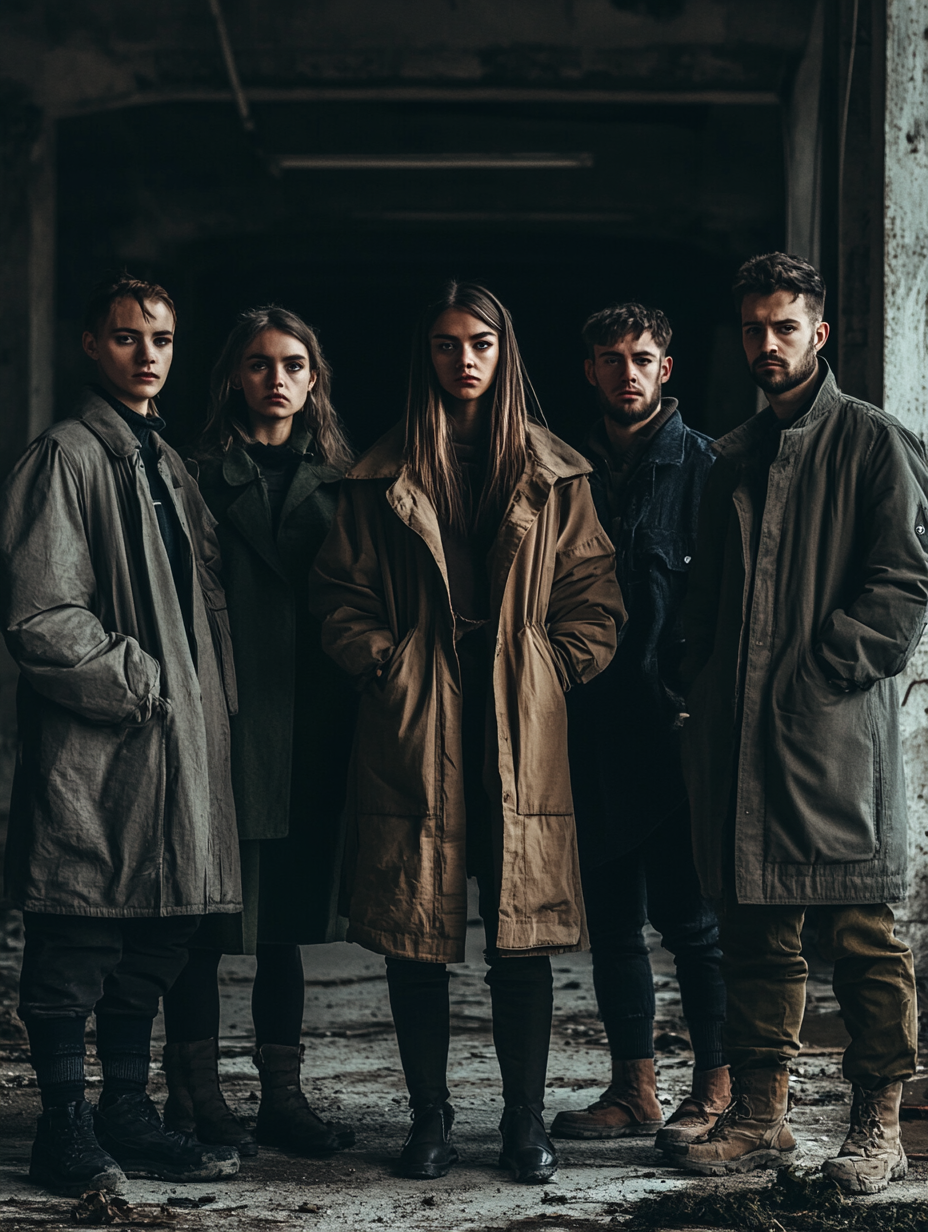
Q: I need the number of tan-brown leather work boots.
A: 4